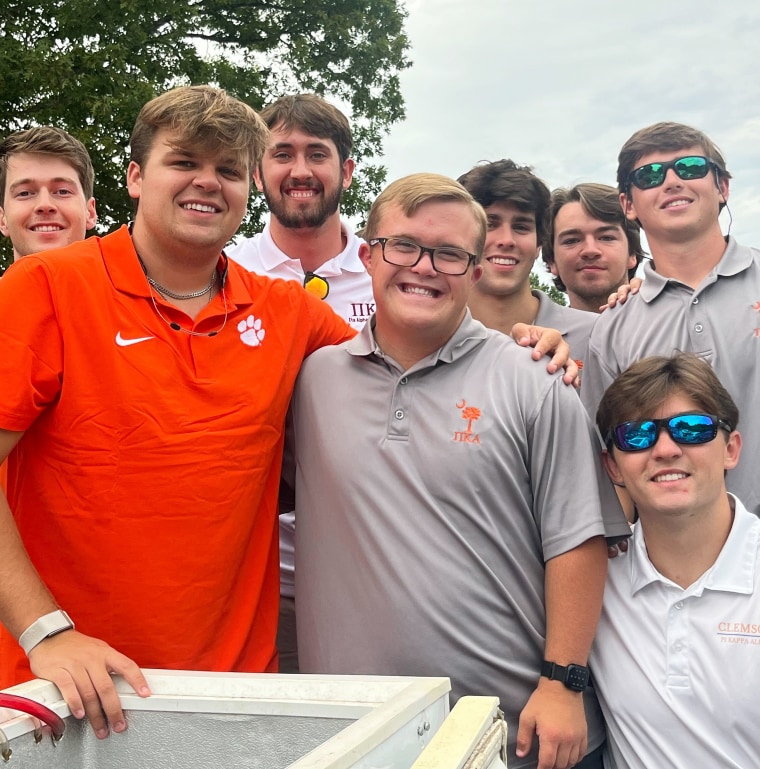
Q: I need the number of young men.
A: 8